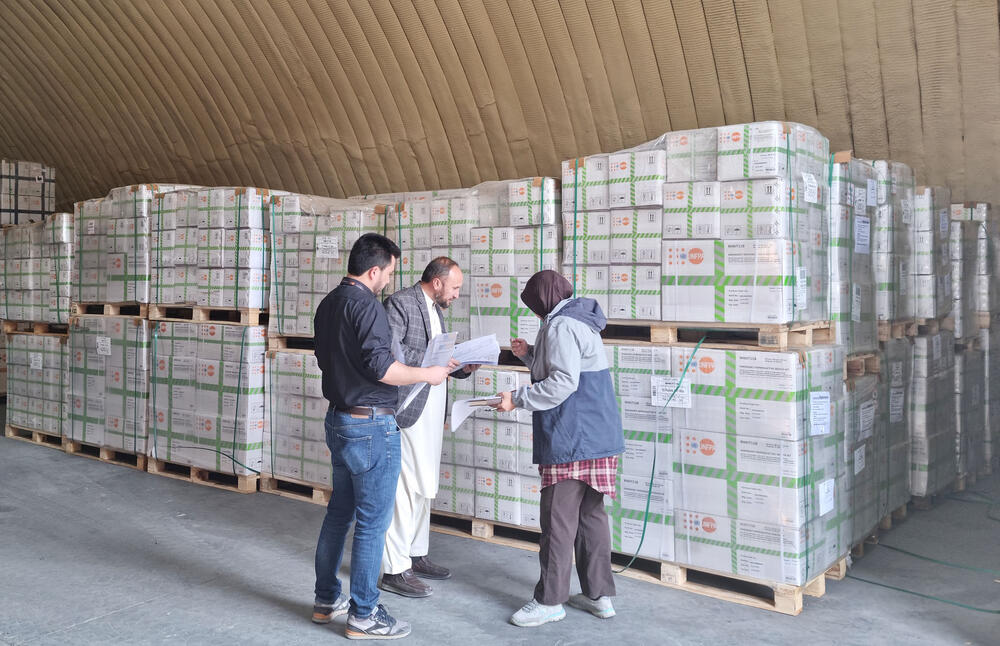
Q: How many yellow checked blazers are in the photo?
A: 0